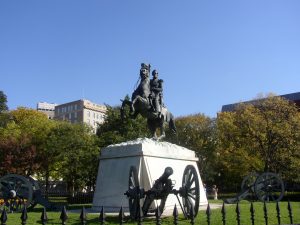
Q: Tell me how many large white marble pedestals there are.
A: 1